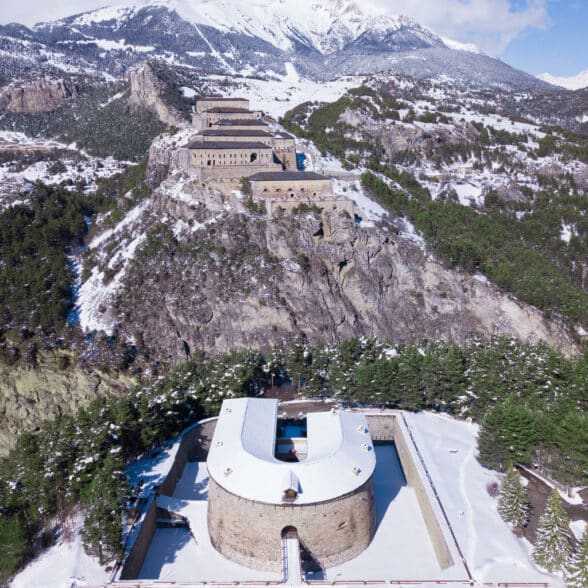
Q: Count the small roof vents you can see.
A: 6